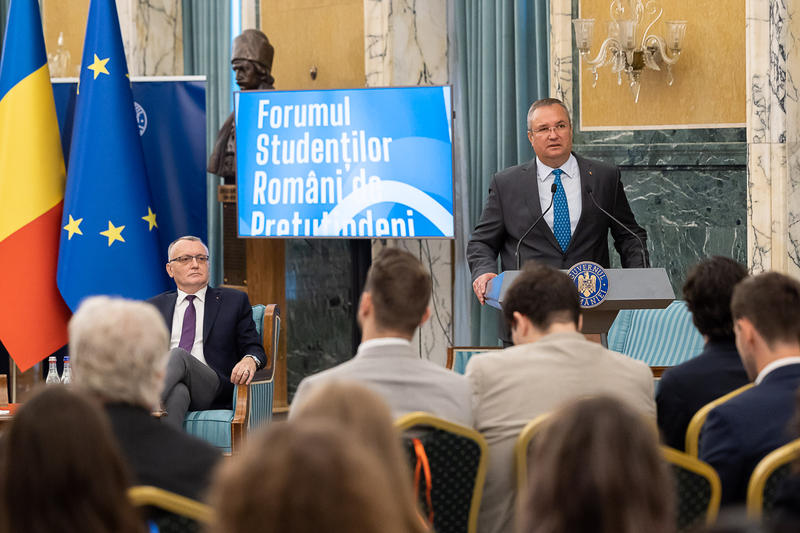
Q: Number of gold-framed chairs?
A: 6